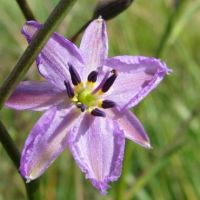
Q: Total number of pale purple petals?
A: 7